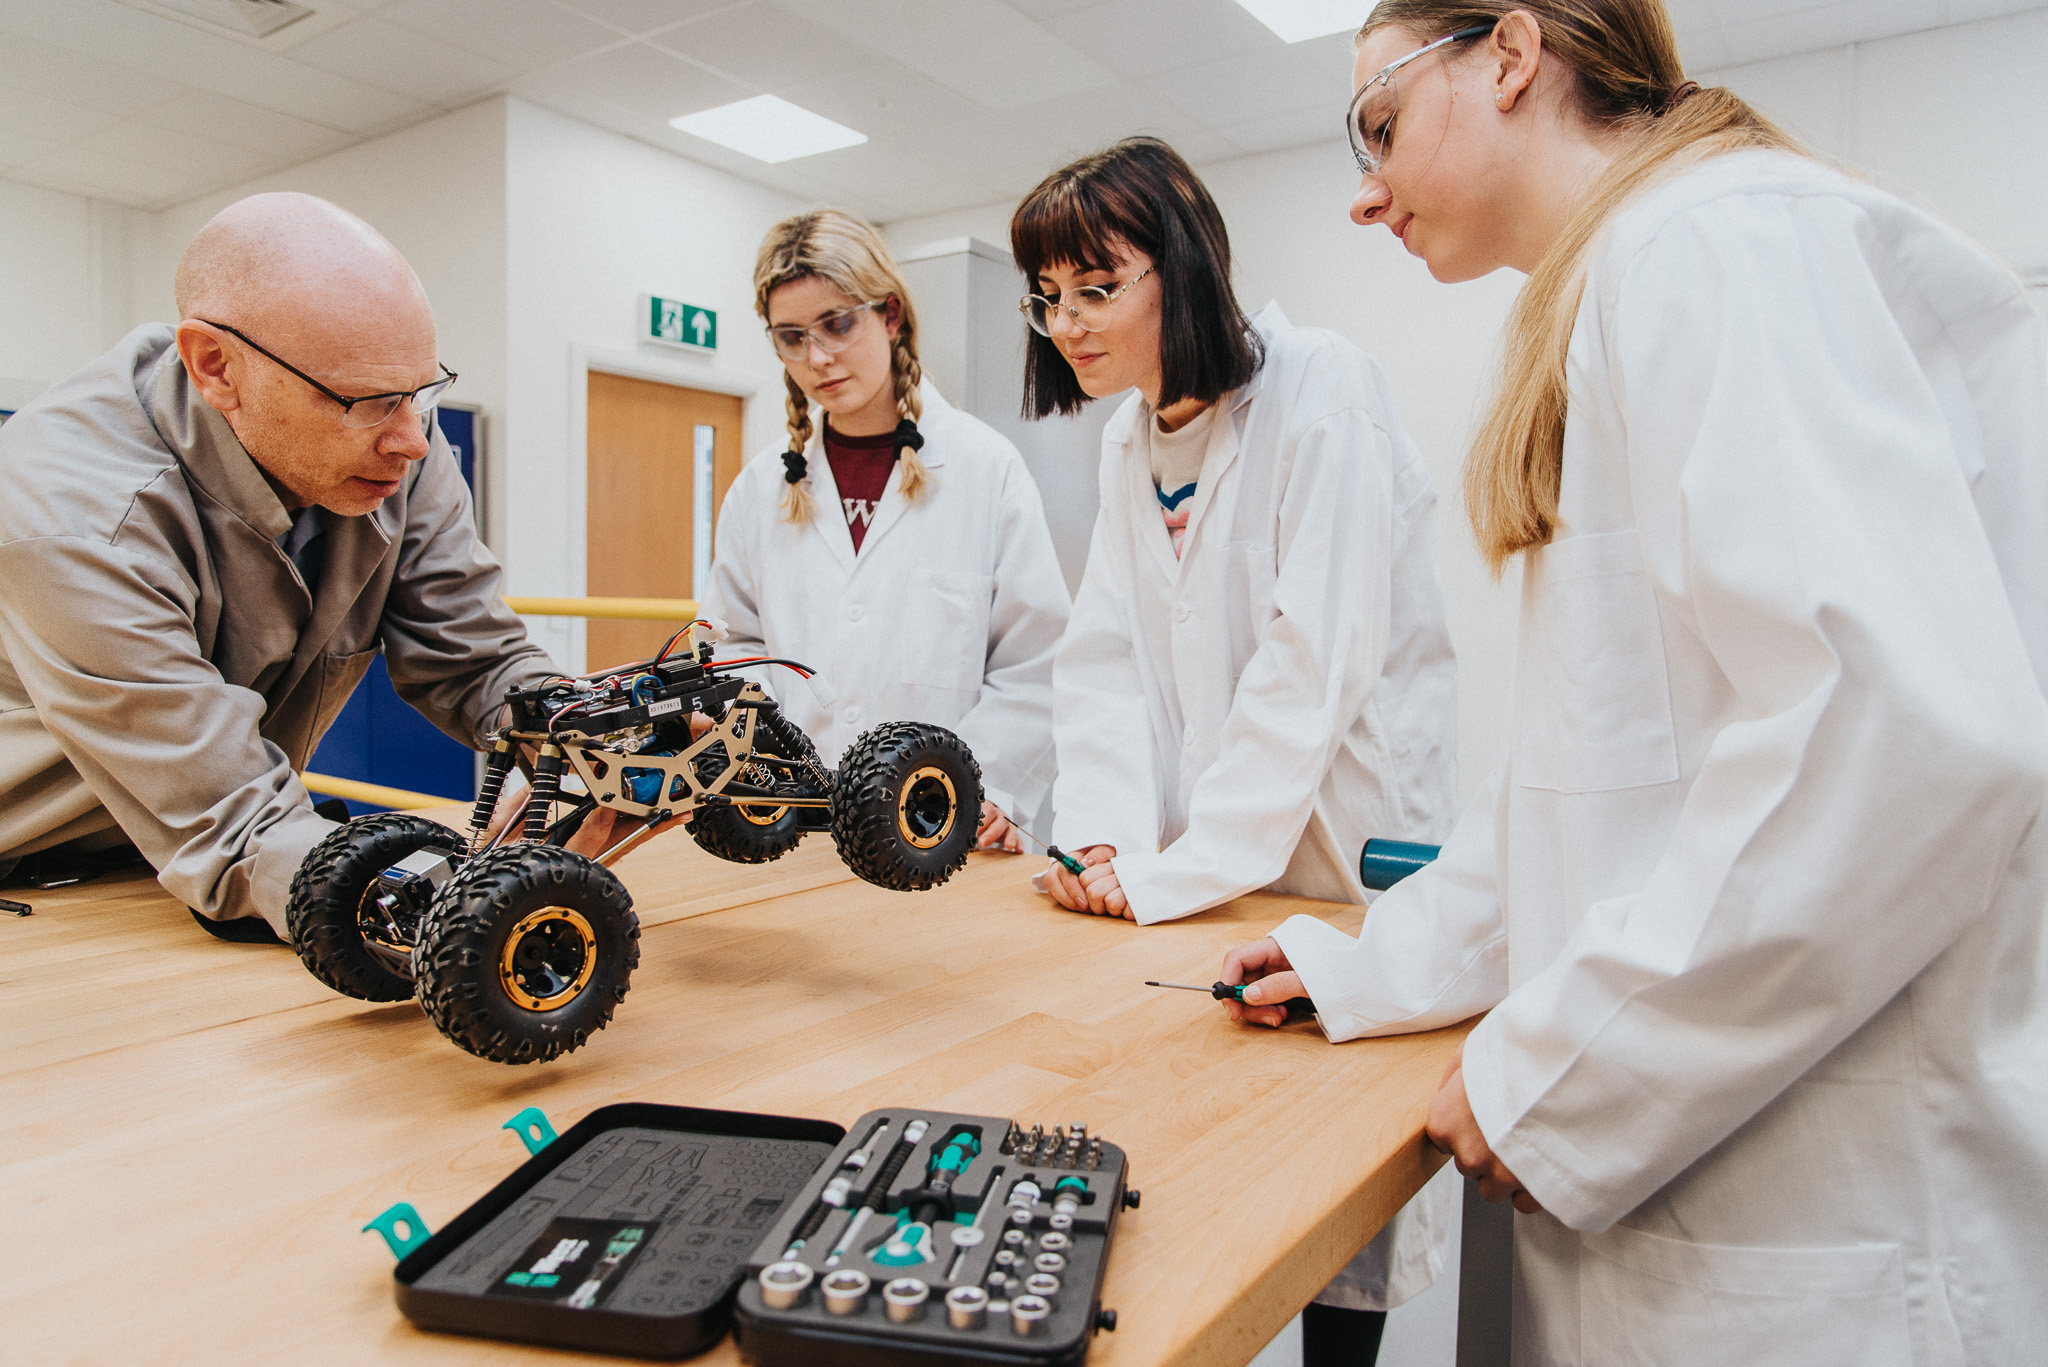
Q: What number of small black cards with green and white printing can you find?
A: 1